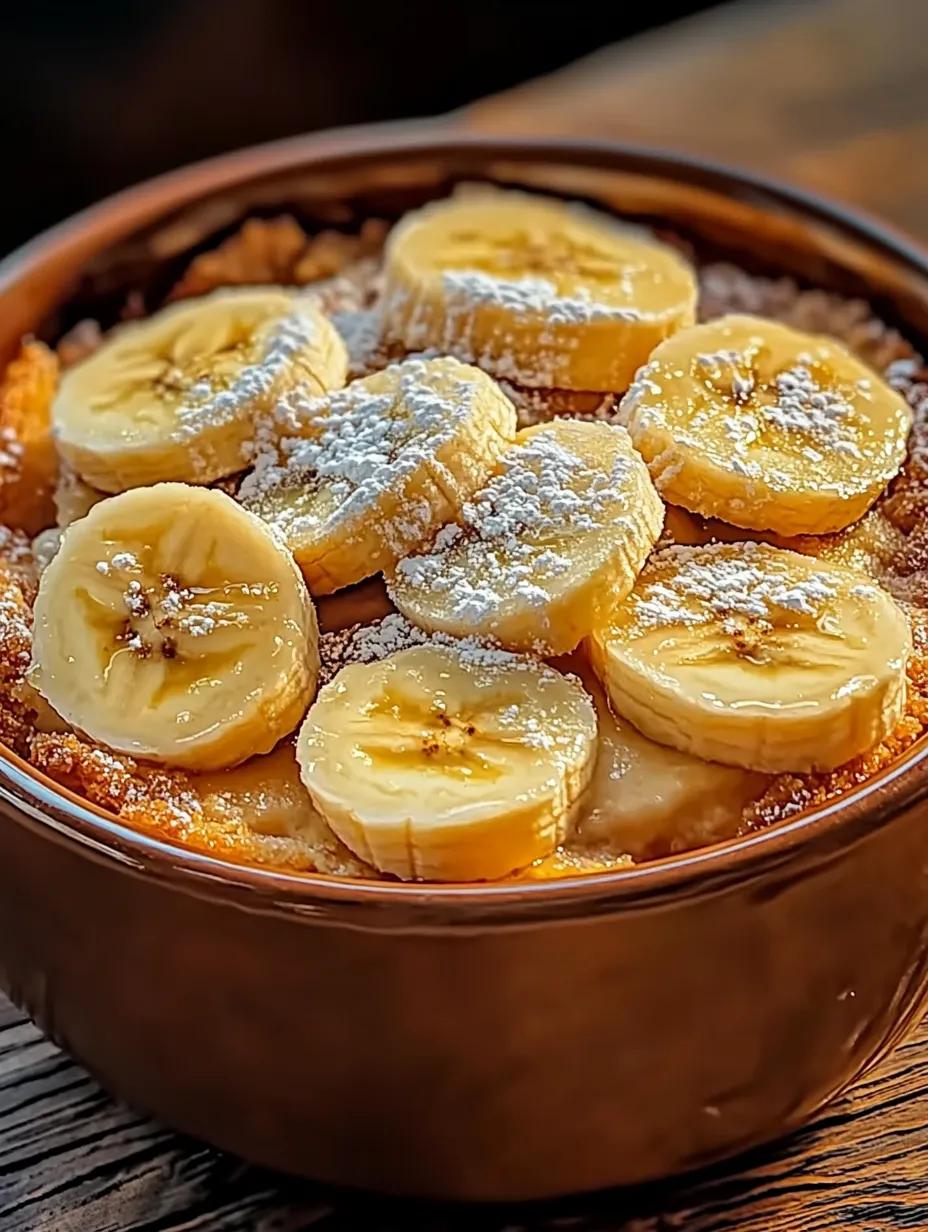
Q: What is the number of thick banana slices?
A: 8